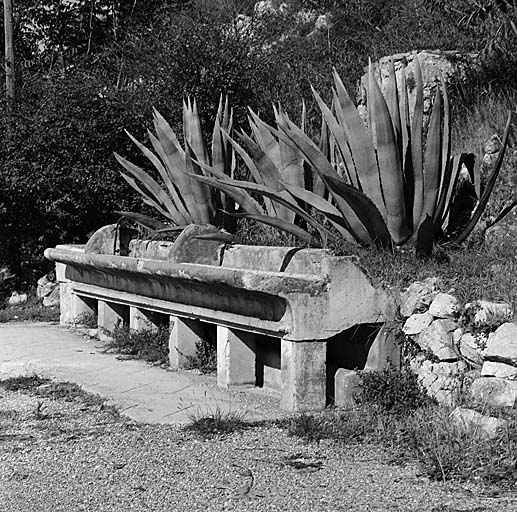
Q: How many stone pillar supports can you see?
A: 6